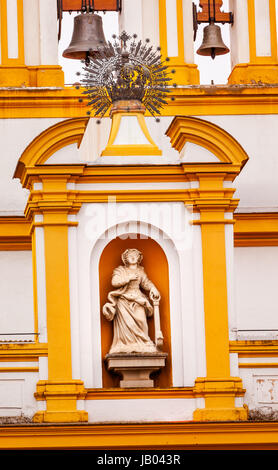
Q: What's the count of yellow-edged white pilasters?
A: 3